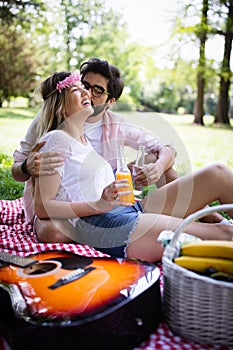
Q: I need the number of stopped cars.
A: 0